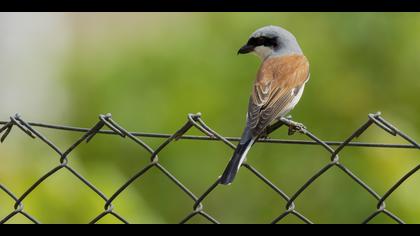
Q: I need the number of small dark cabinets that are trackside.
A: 0